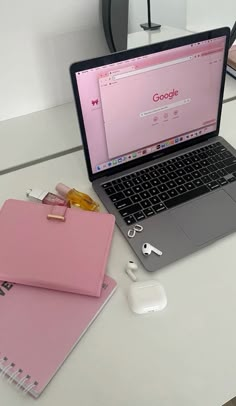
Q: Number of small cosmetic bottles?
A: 2